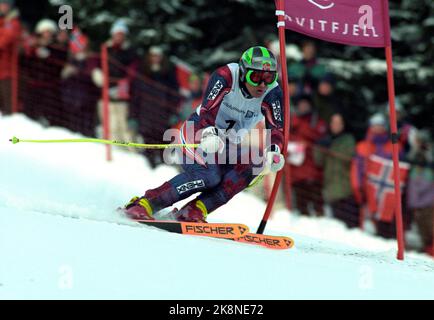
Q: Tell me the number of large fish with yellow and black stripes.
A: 0